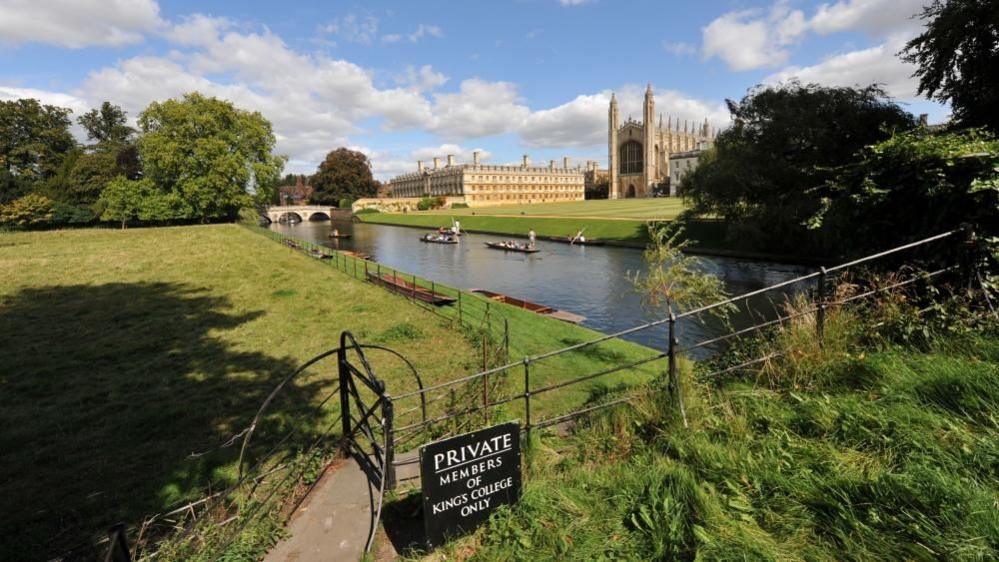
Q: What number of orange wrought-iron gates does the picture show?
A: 0